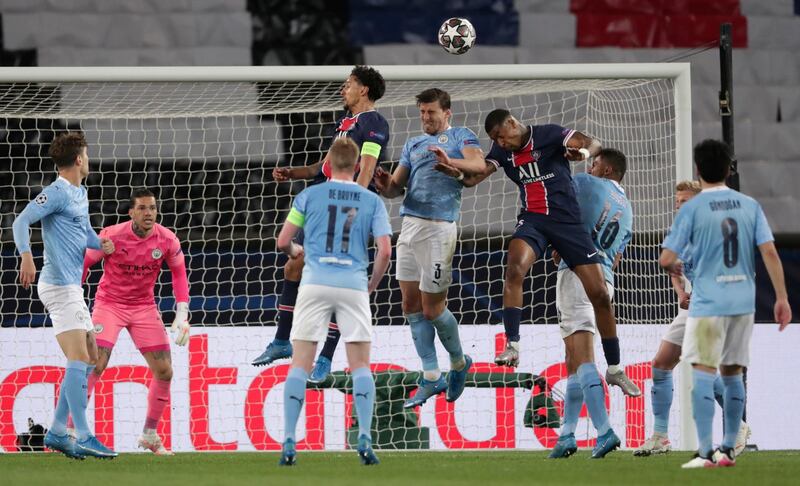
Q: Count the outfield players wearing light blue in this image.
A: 6